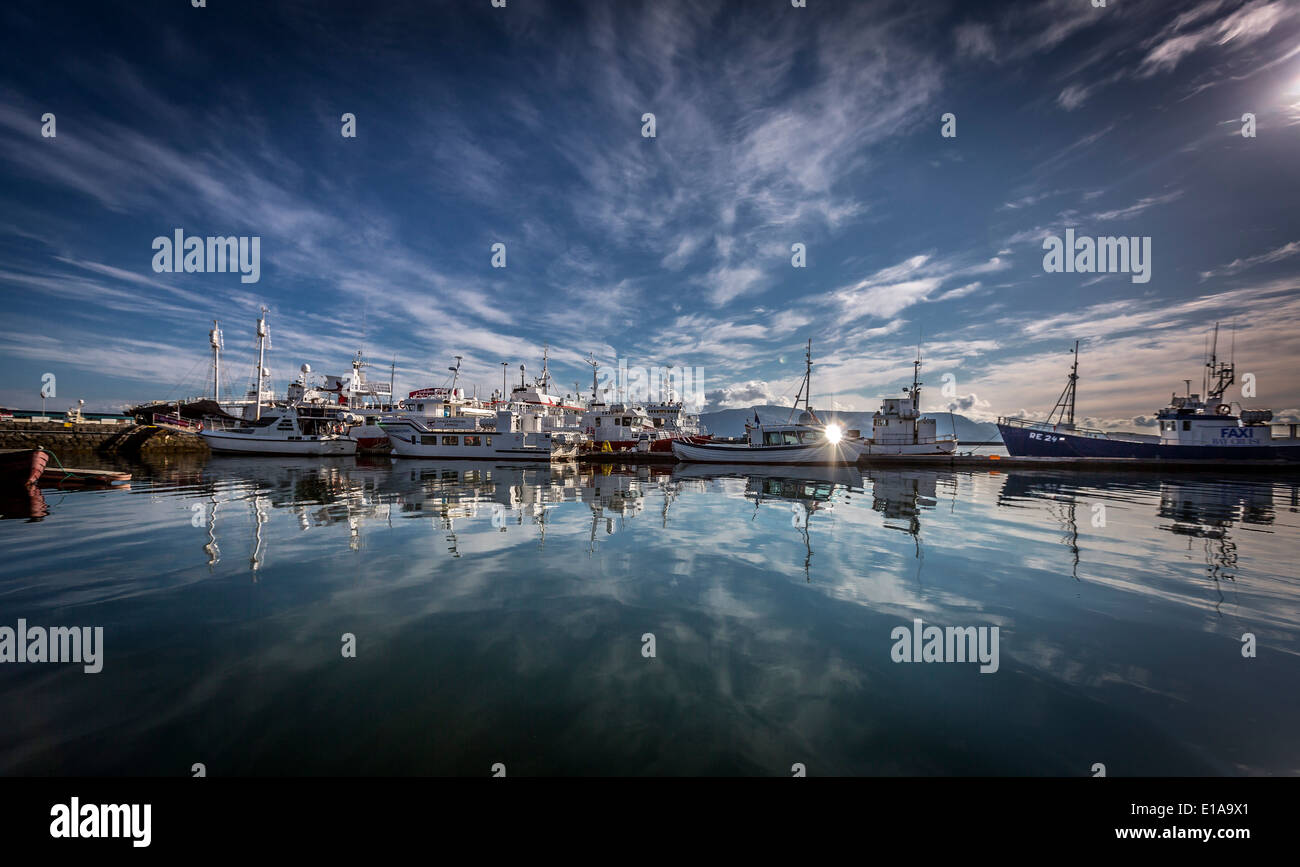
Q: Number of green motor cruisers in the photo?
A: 0